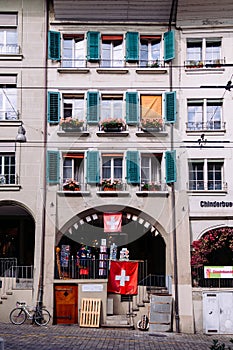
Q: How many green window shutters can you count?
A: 12